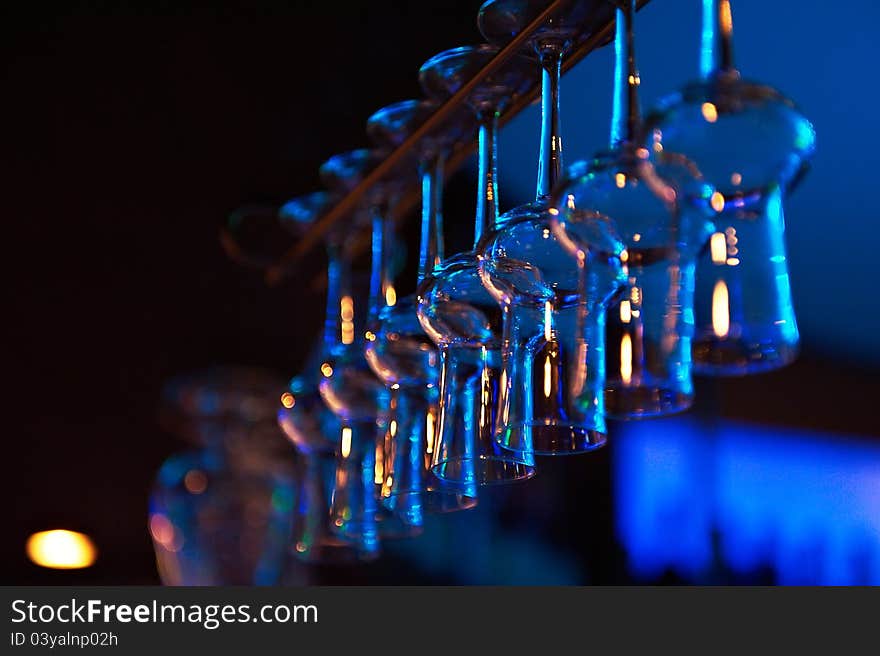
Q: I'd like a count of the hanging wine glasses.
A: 7